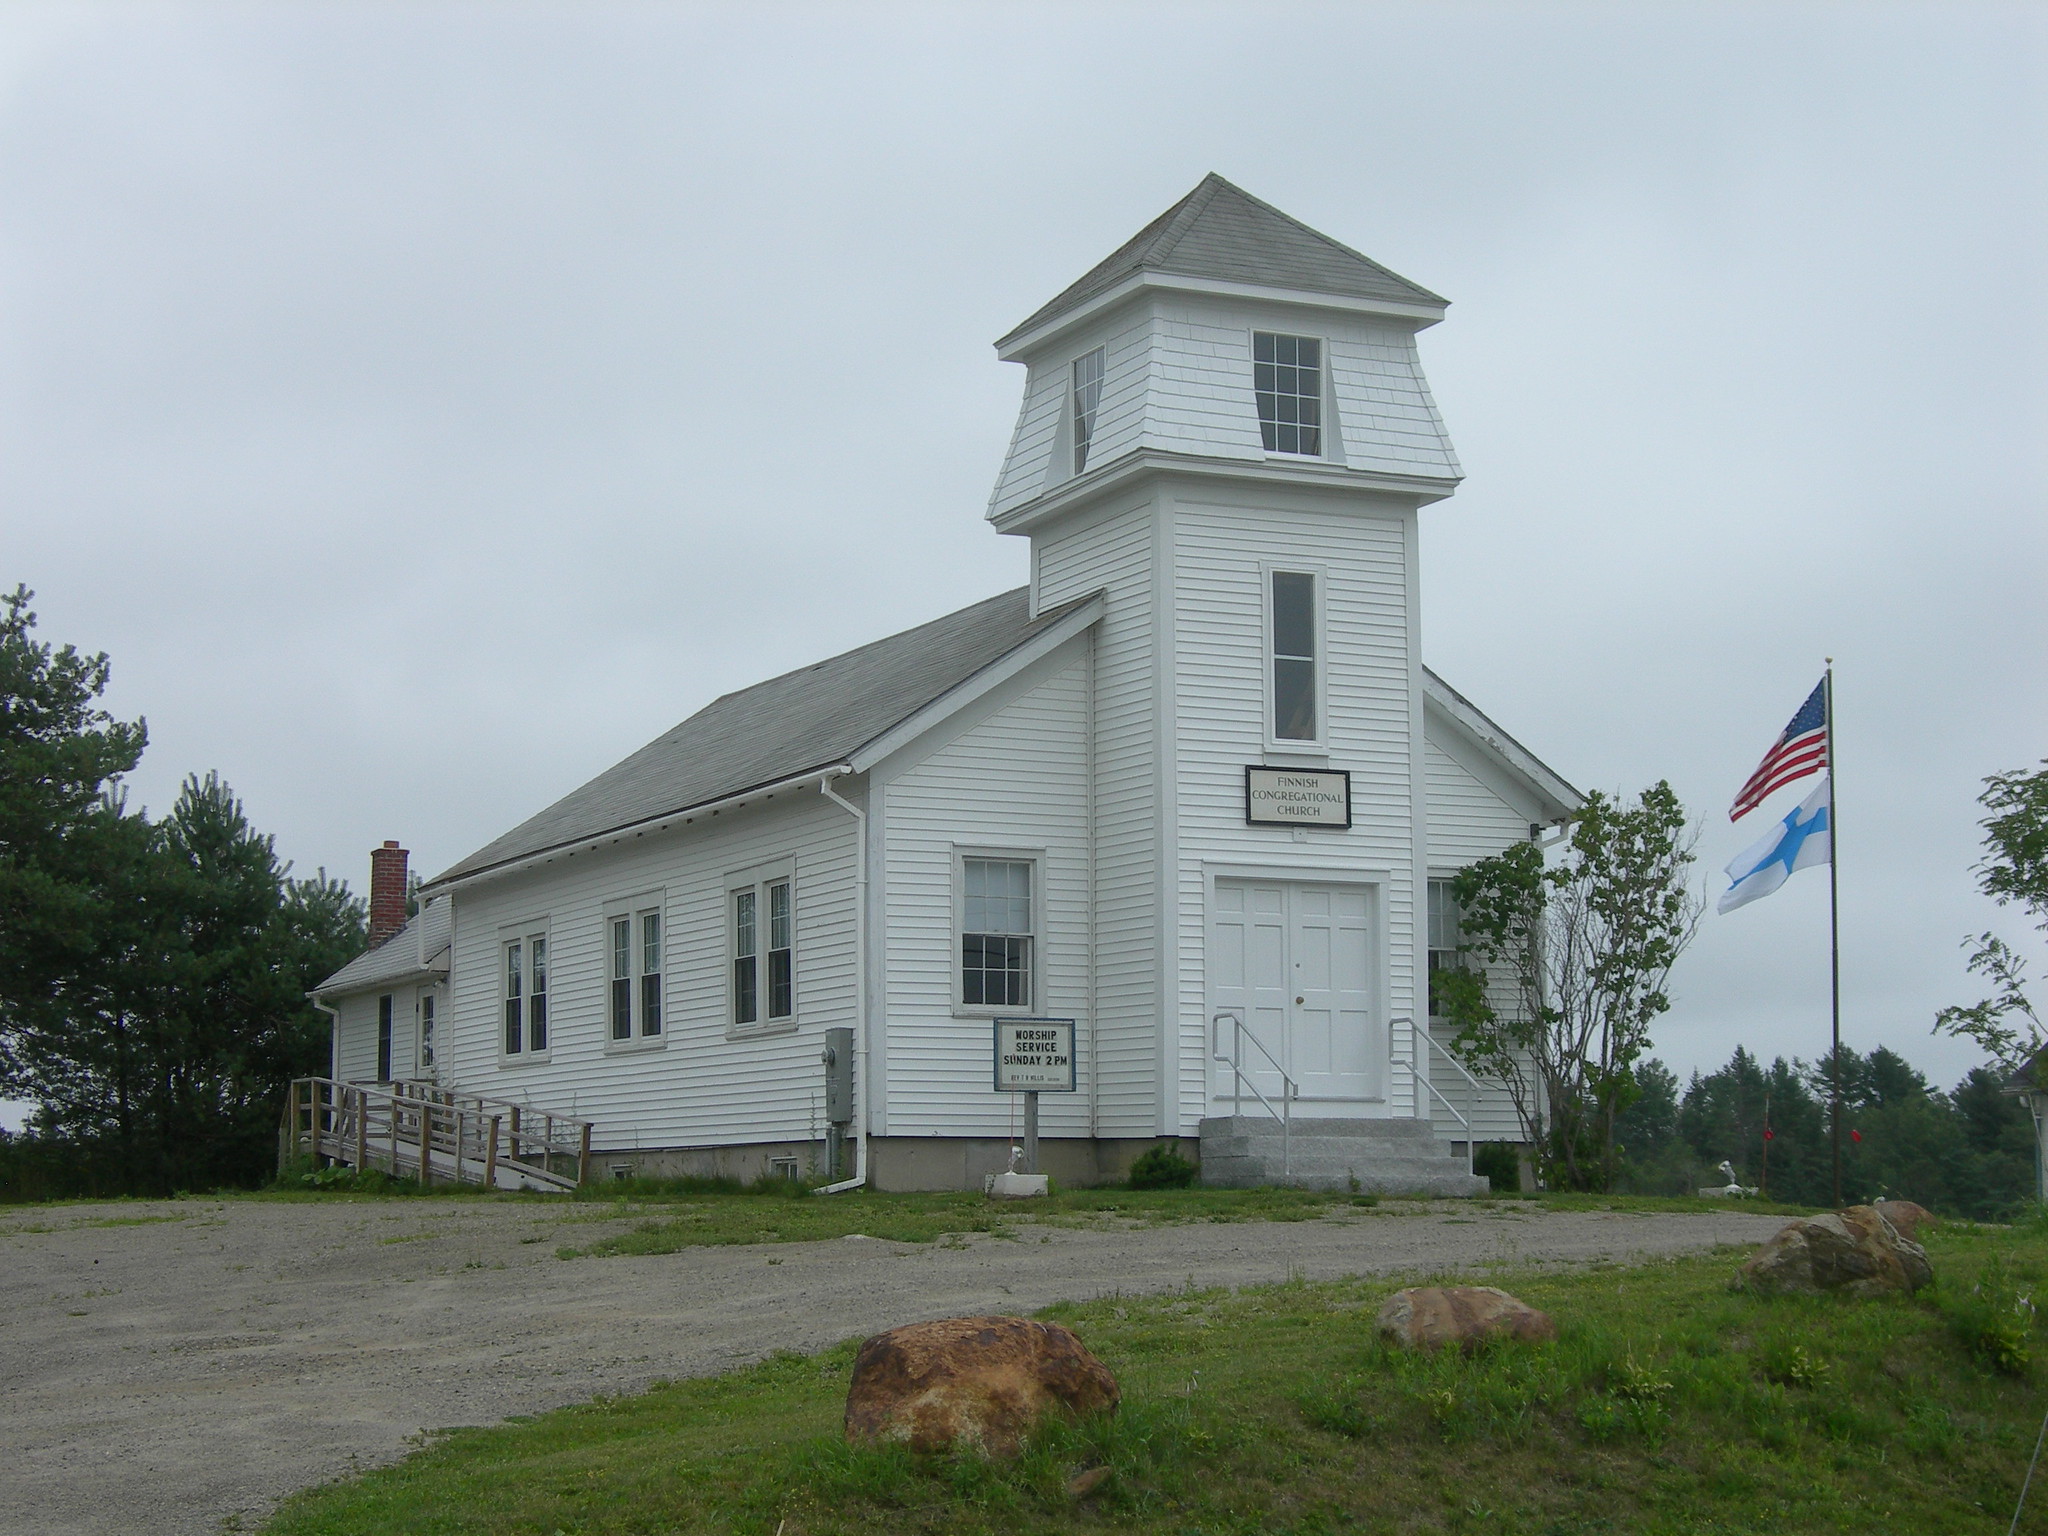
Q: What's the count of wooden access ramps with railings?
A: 1